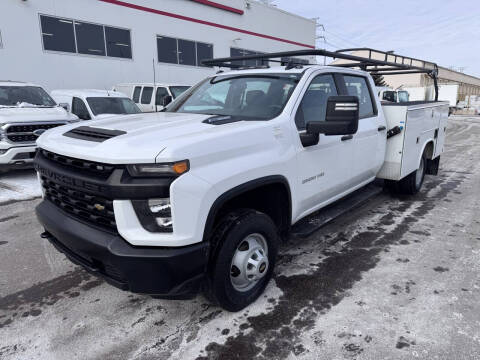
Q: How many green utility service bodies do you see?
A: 0